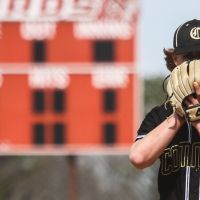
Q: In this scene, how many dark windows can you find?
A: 8